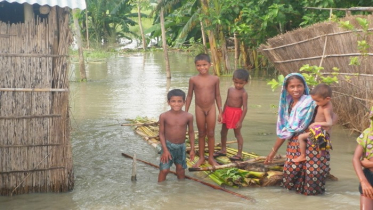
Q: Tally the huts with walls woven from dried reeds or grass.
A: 2